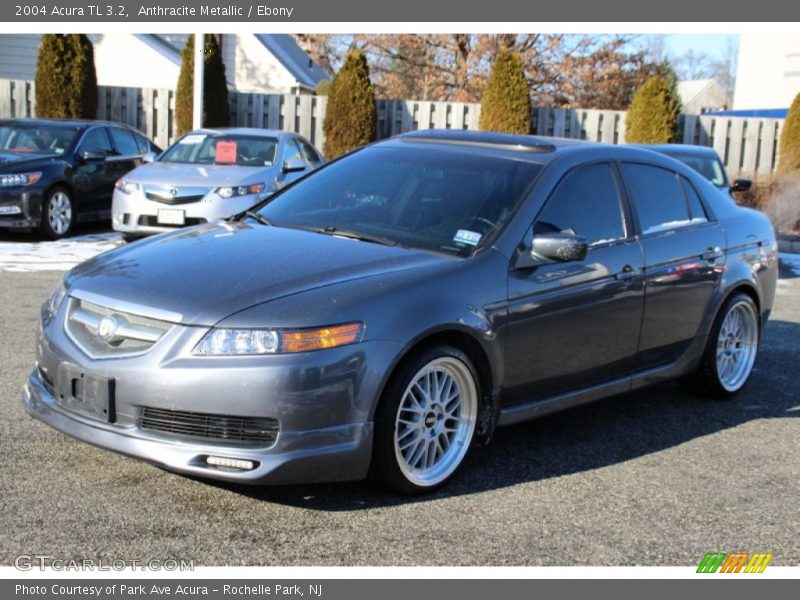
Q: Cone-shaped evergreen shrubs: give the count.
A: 6